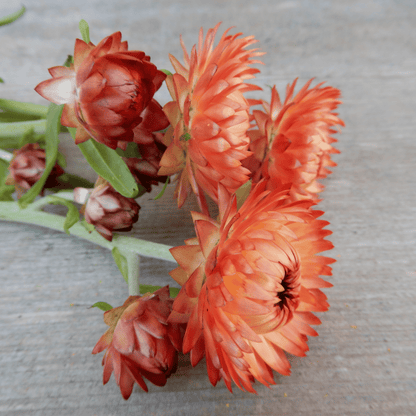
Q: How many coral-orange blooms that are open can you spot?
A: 3